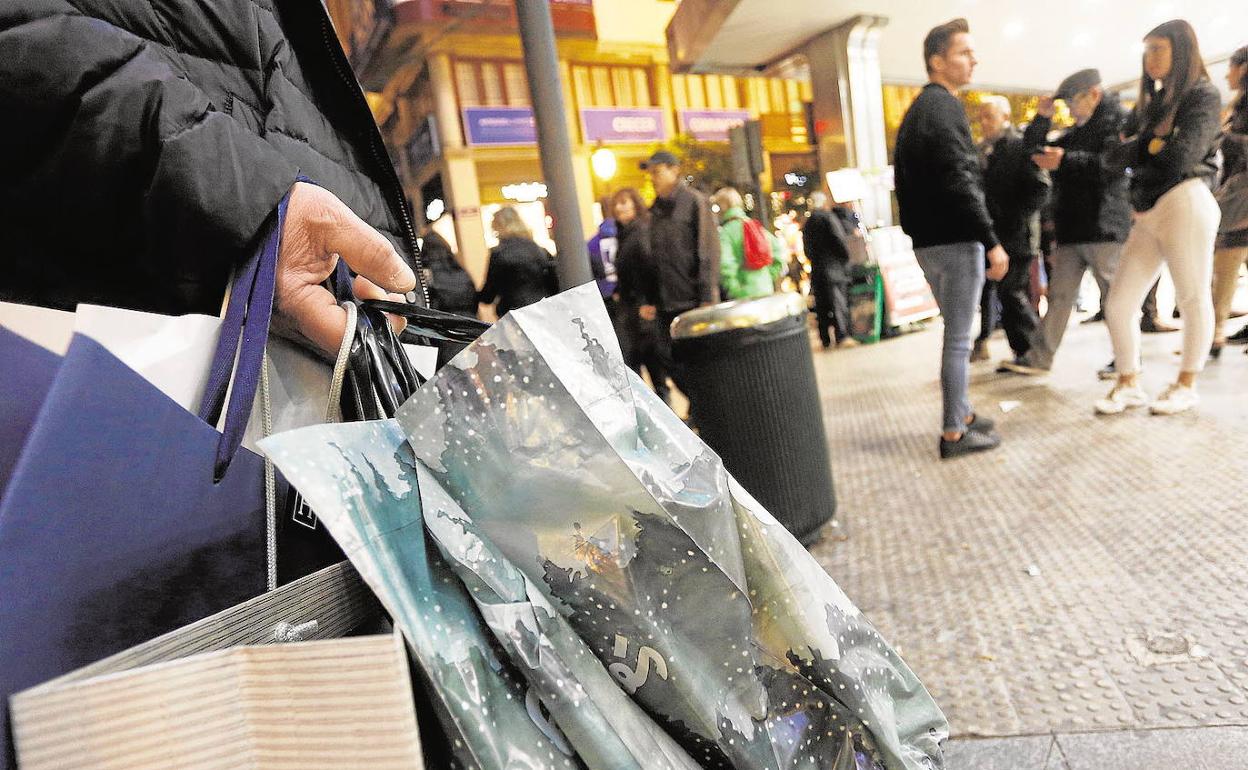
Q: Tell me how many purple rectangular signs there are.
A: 3